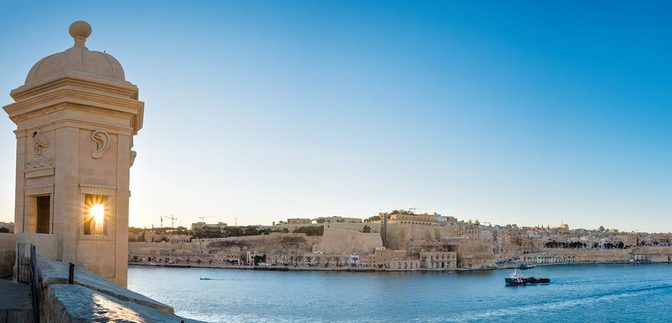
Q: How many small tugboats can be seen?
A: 1